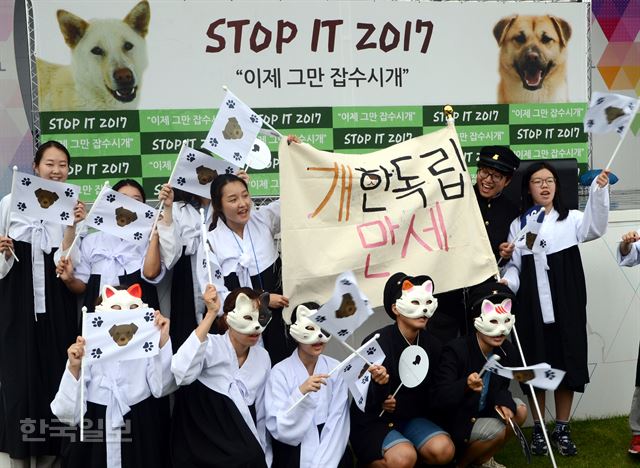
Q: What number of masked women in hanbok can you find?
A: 3